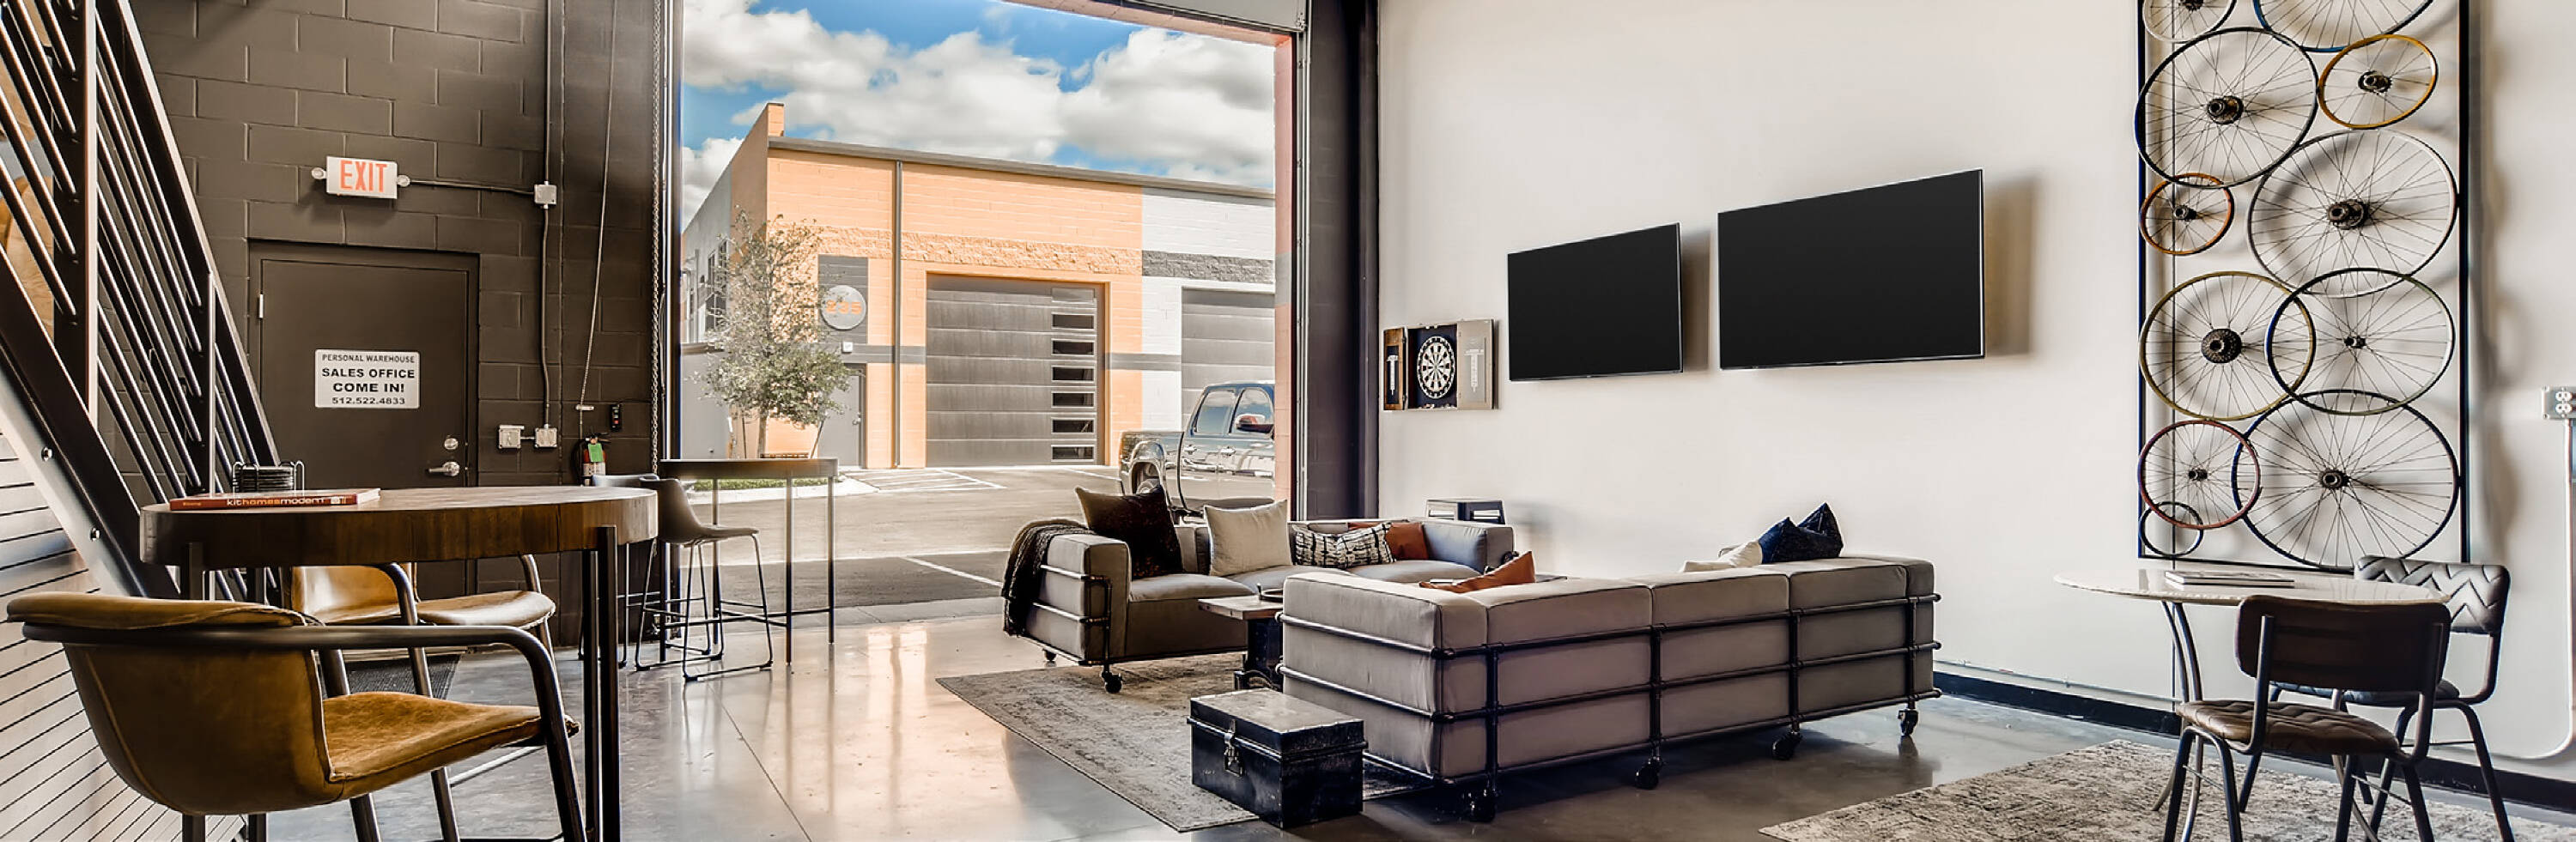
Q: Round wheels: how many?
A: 11